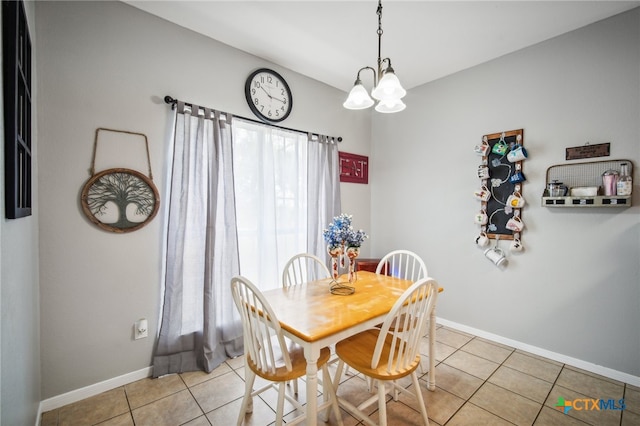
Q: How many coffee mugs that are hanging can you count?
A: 12